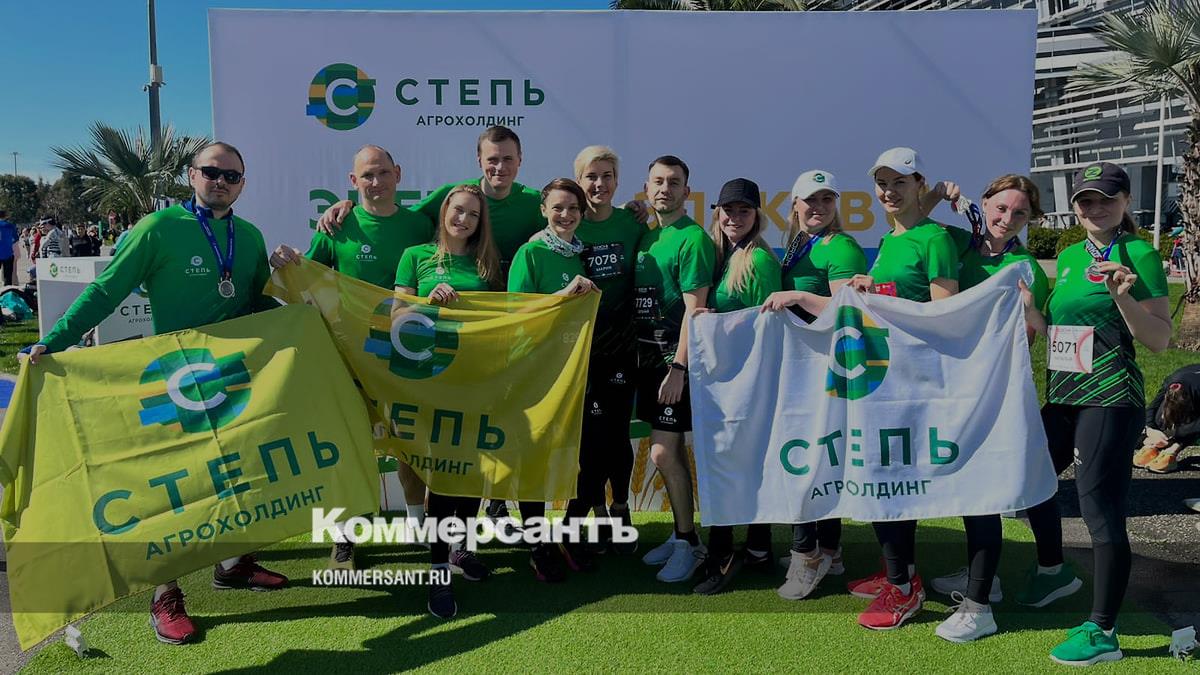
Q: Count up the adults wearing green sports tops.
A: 12